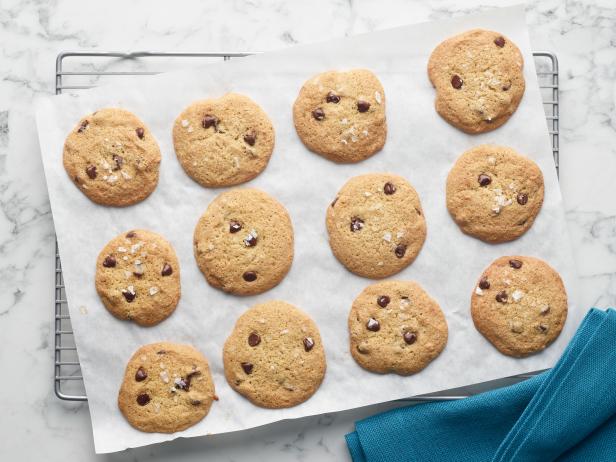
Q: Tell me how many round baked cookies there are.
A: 12